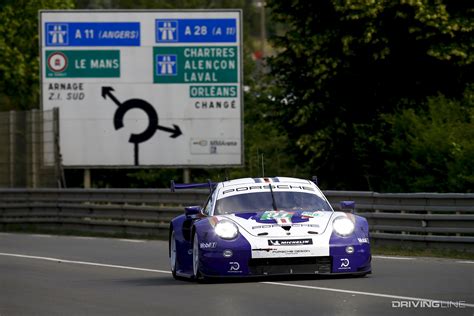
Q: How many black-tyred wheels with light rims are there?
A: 2